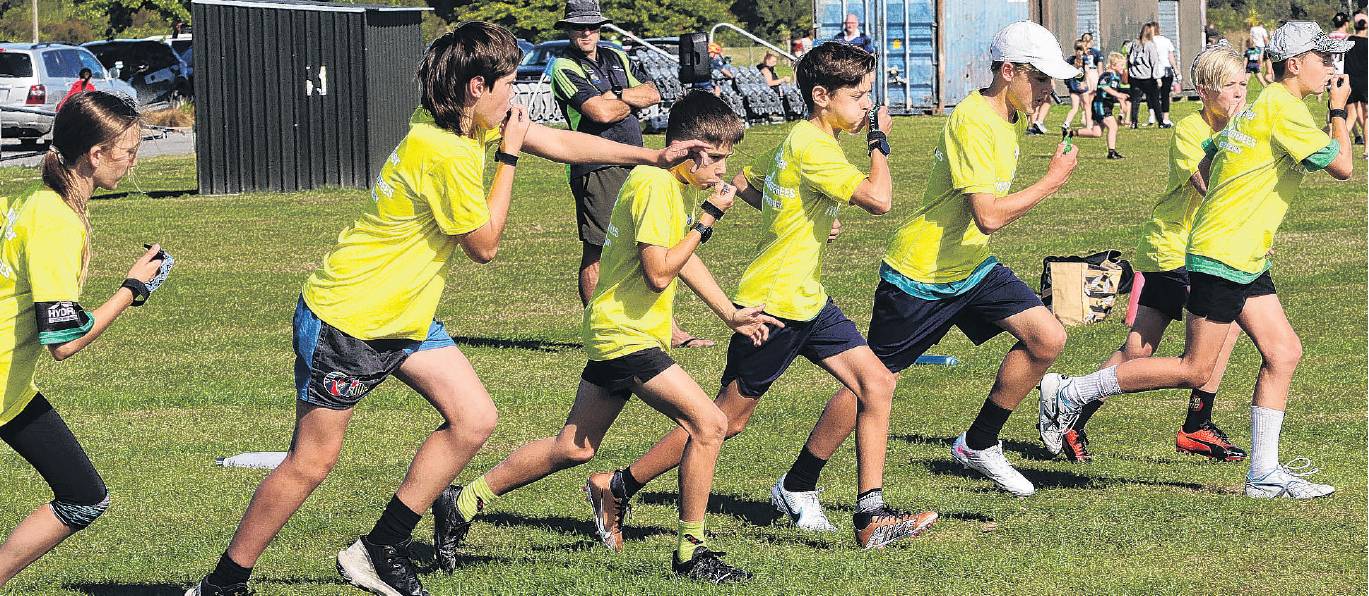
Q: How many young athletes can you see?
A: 7